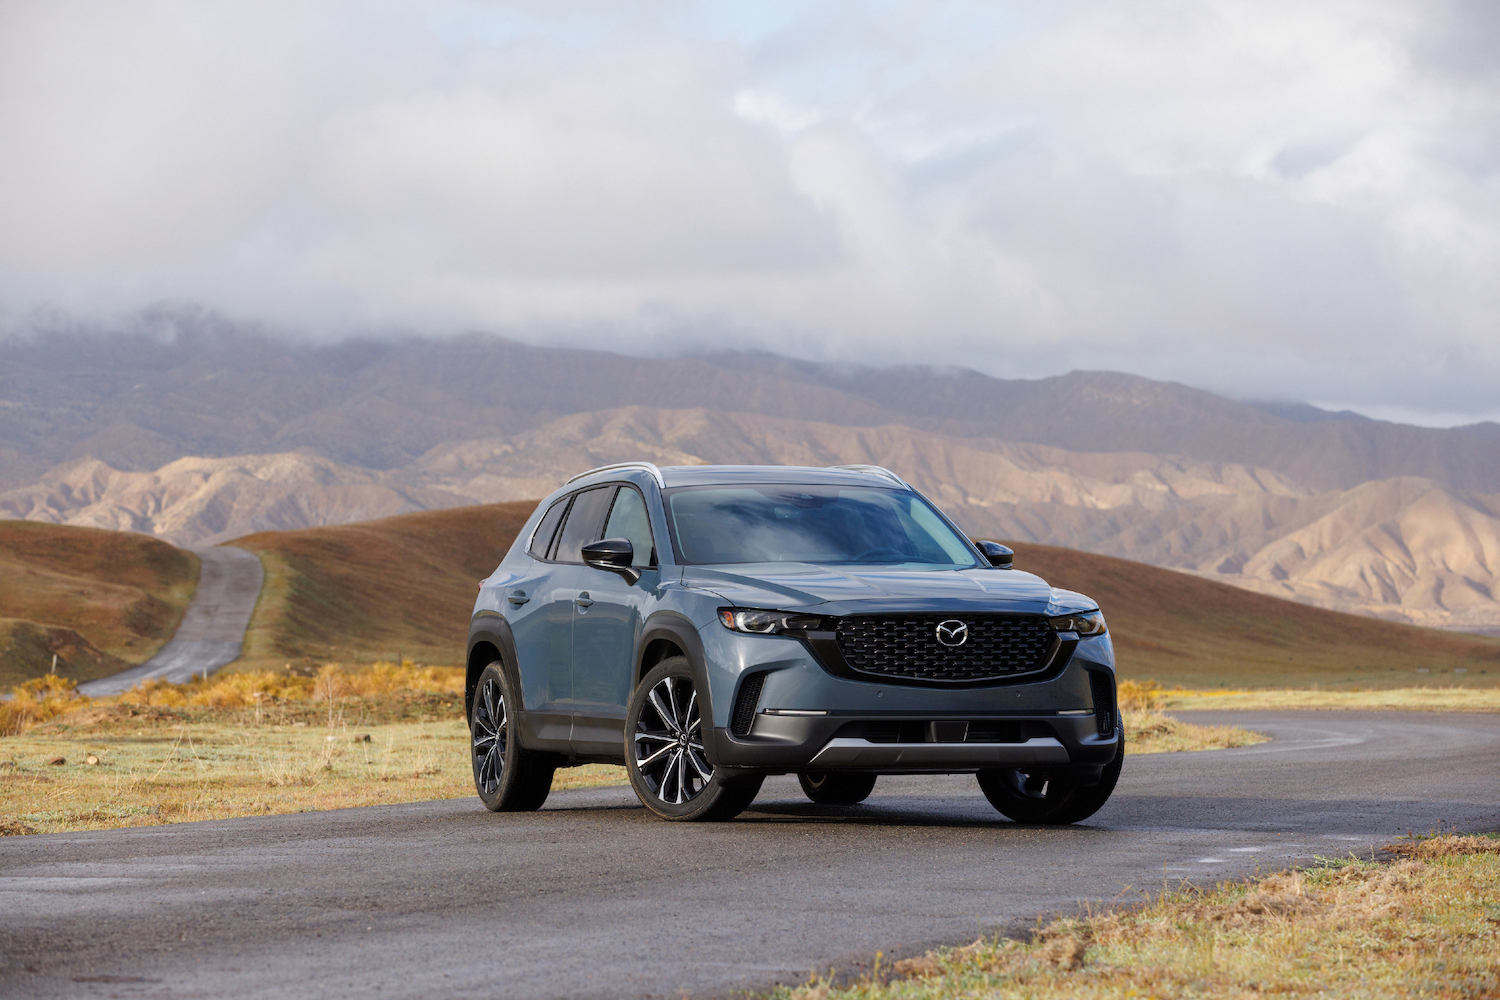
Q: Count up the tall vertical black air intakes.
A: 2